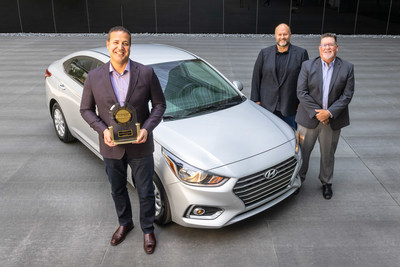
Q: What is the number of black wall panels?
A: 13